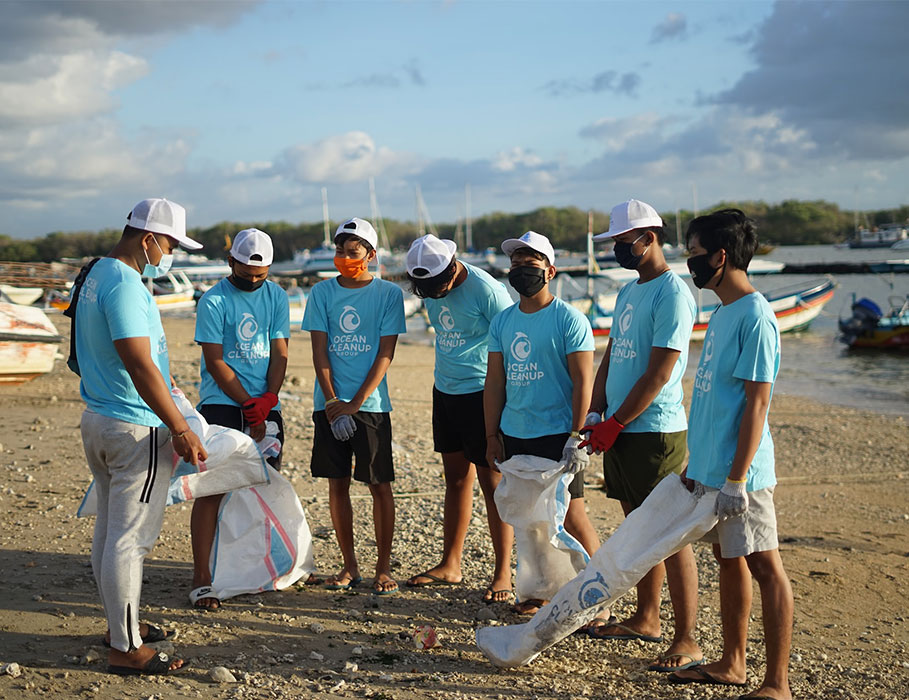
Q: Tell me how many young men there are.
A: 7